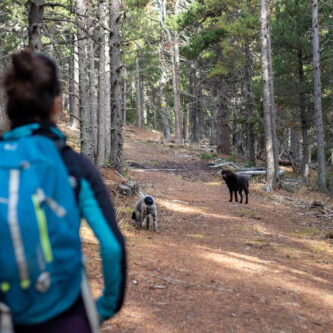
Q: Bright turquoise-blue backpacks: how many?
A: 1